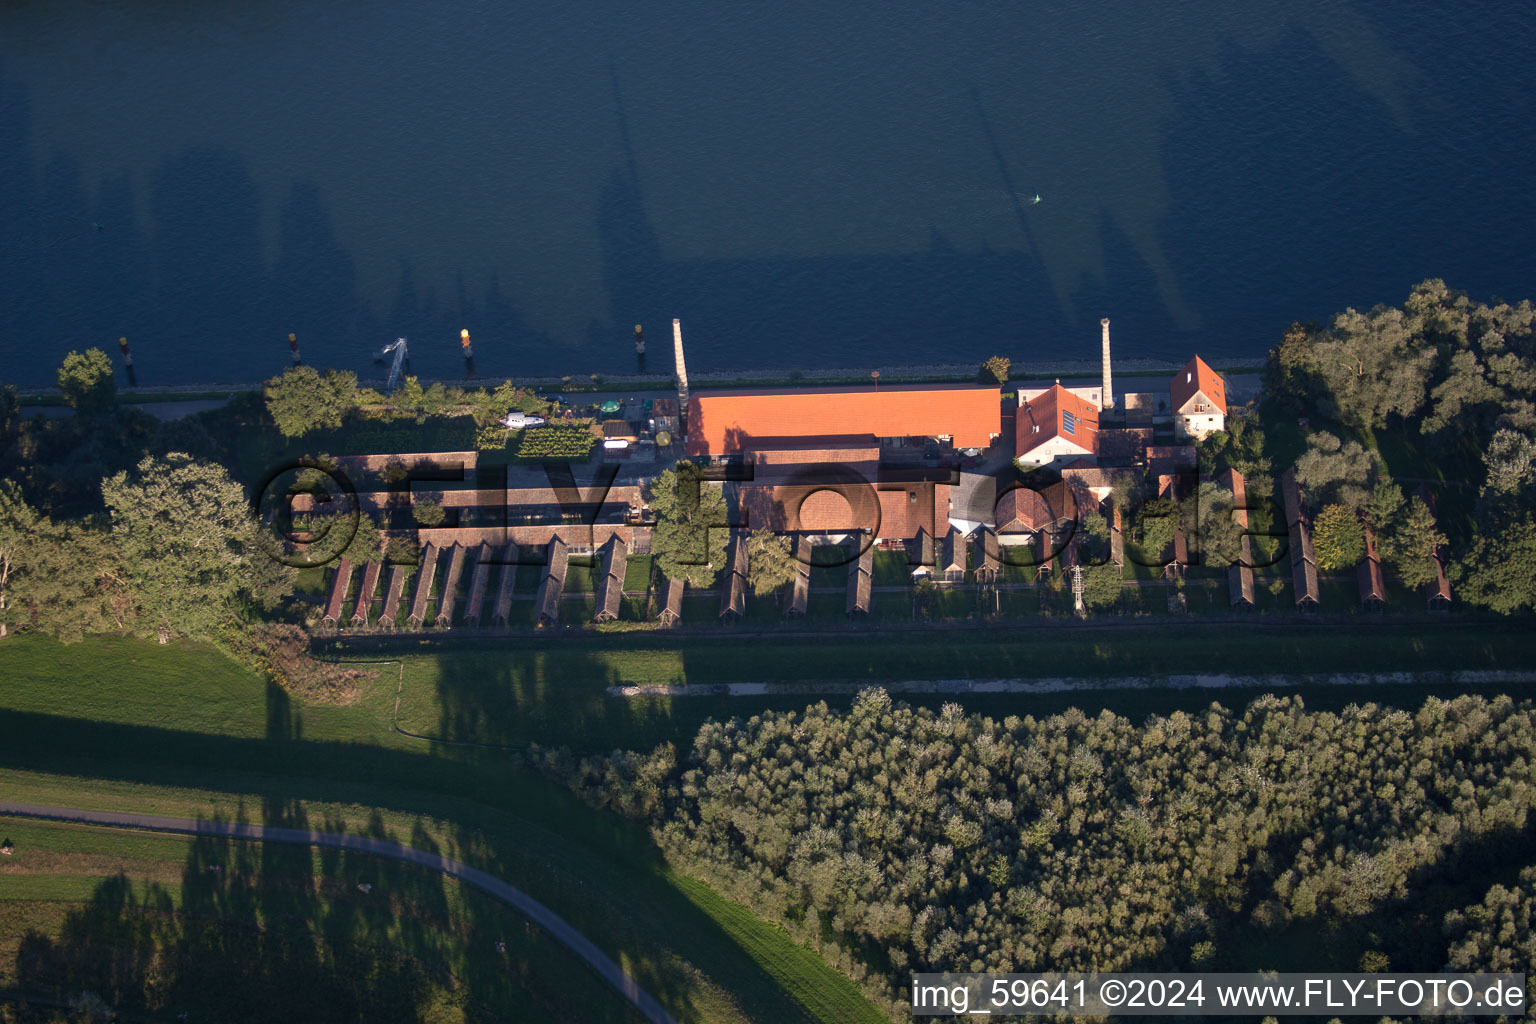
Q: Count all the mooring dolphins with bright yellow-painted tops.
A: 4